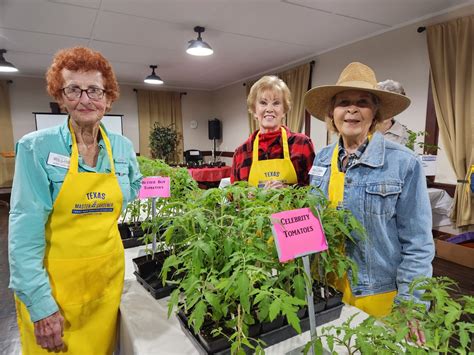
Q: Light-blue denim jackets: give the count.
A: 1